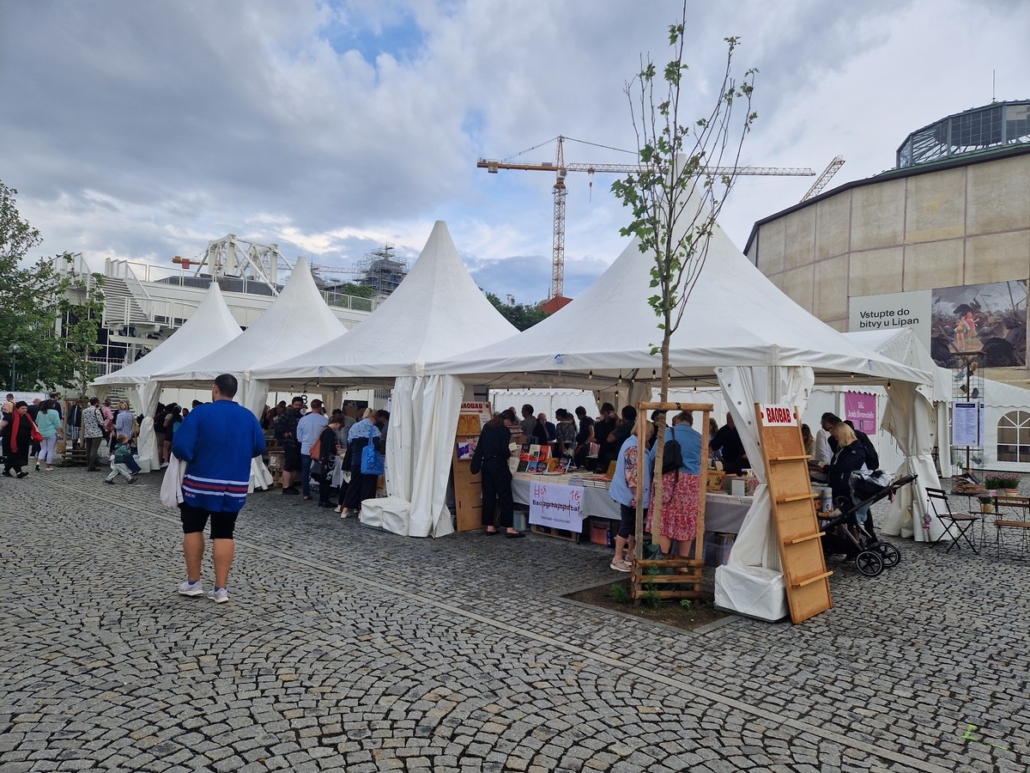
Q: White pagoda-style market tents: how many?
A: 4